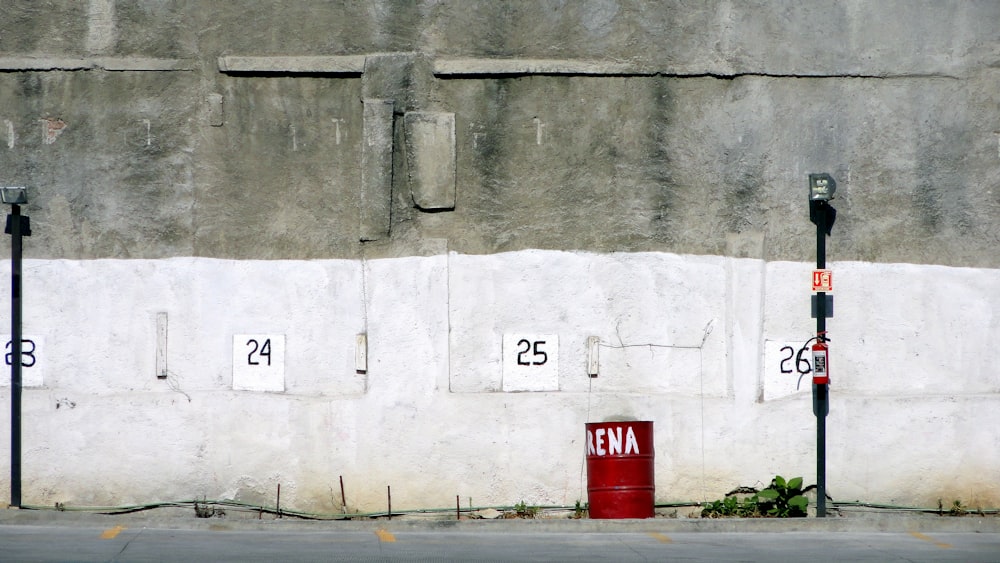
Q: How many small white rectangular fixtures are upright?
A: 3